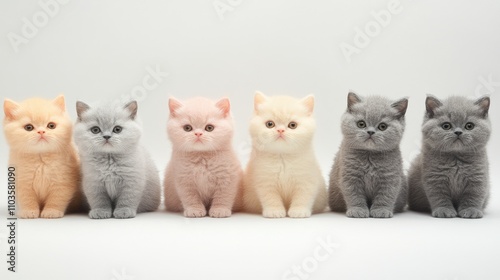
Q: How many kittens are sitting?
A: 6